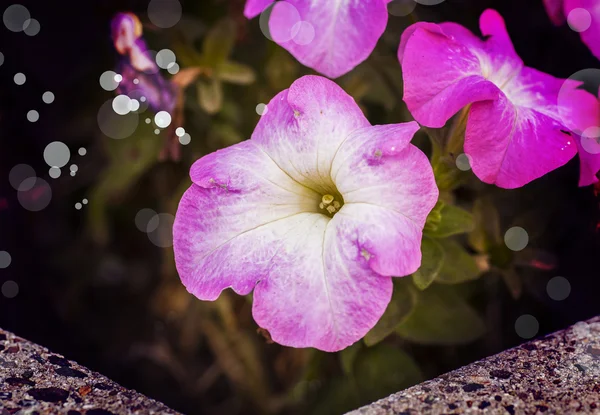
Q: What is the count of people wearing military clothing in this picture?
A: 0